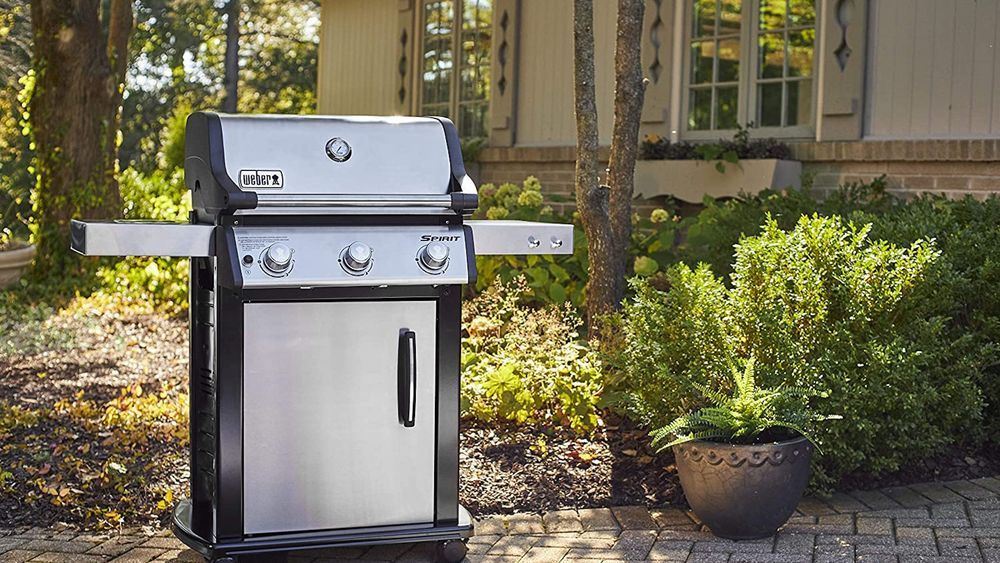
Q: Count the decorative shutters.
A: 4